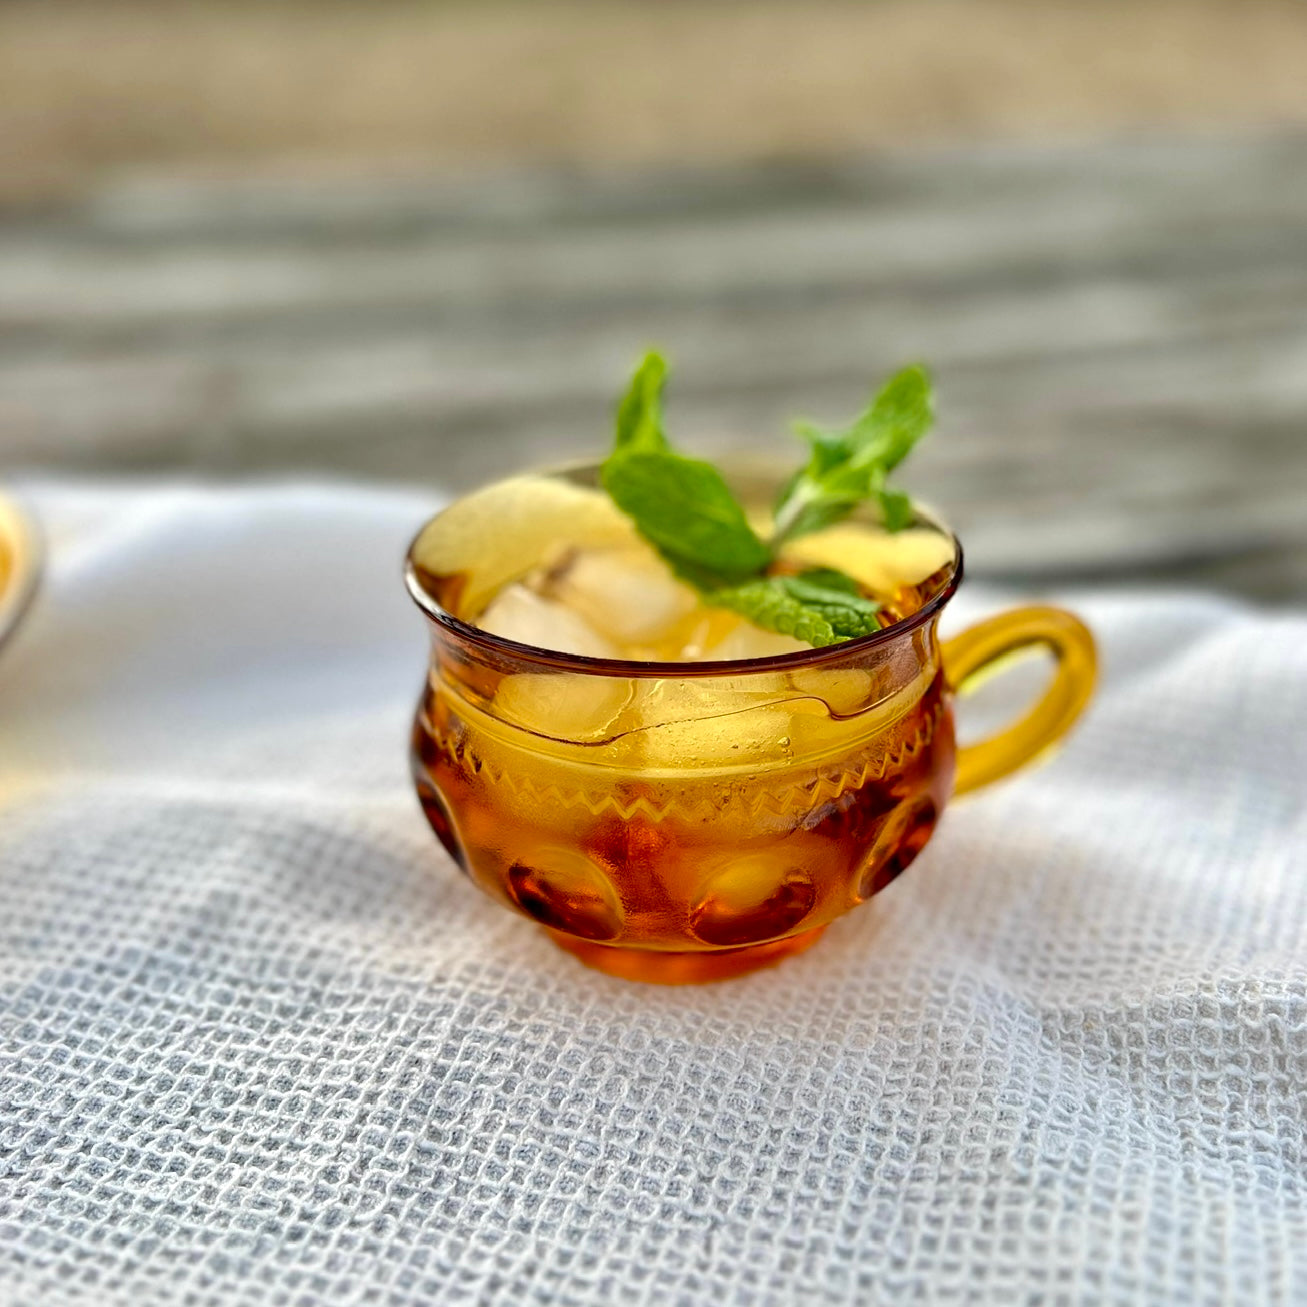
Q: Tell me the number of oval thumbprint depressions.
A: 4